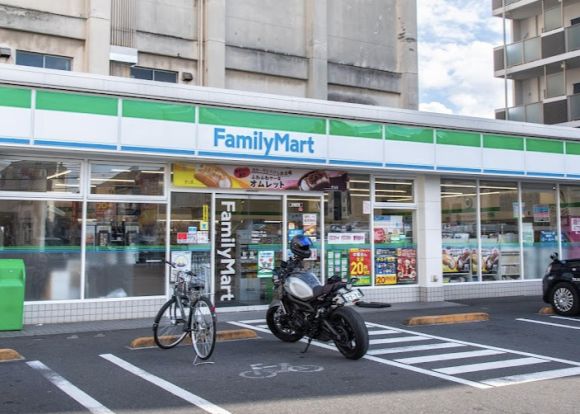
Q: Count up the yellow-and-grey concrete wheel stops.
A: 4